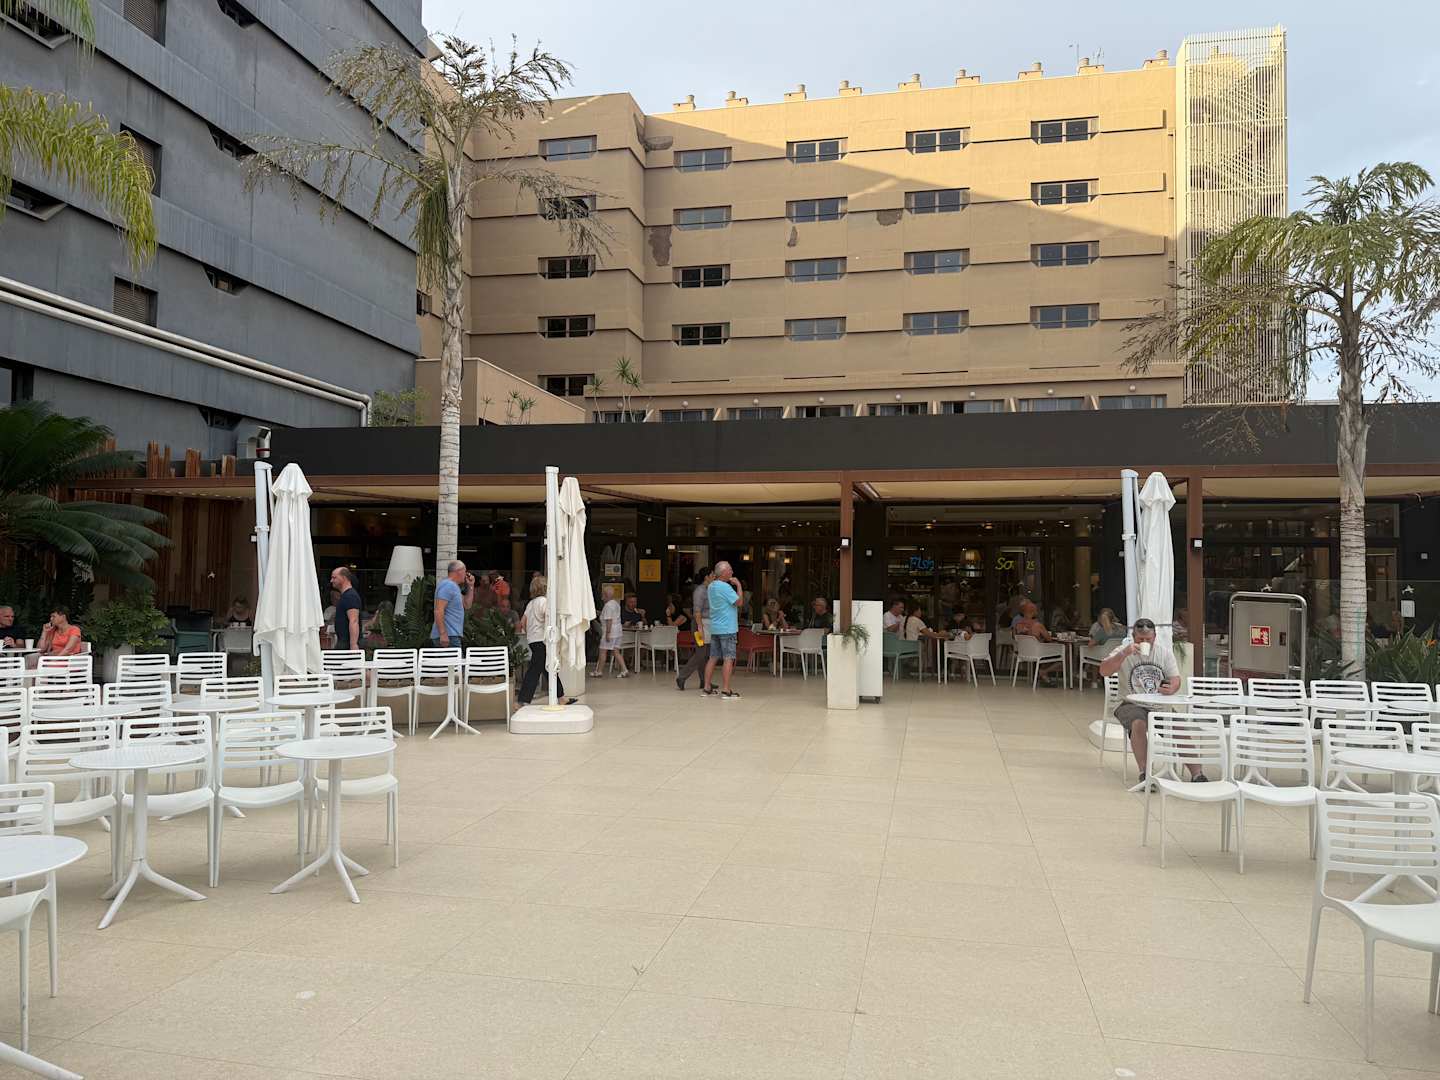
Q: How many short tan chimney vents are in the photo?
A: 9